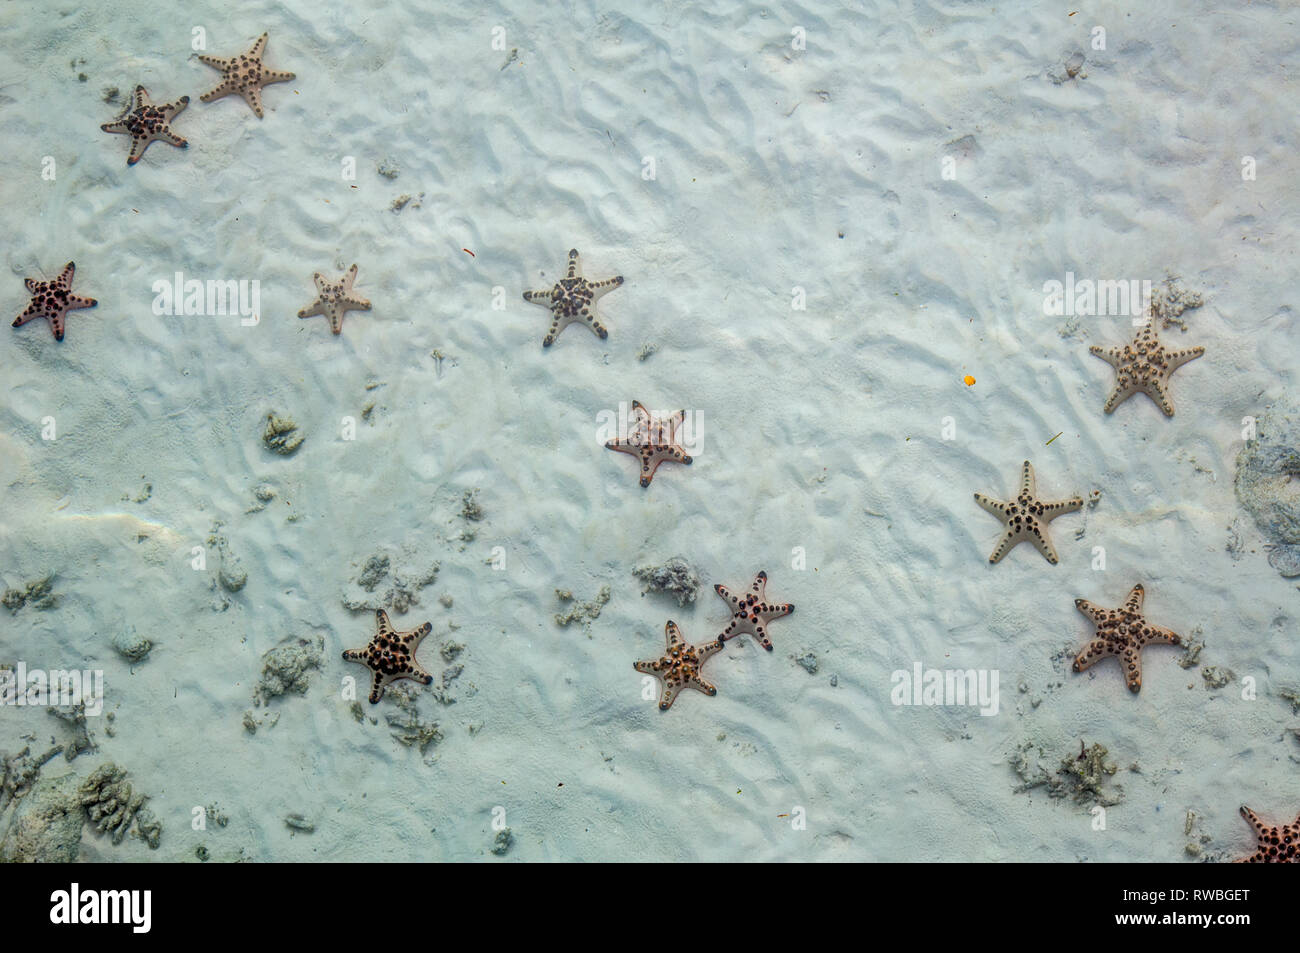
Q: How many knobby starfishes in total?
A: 13